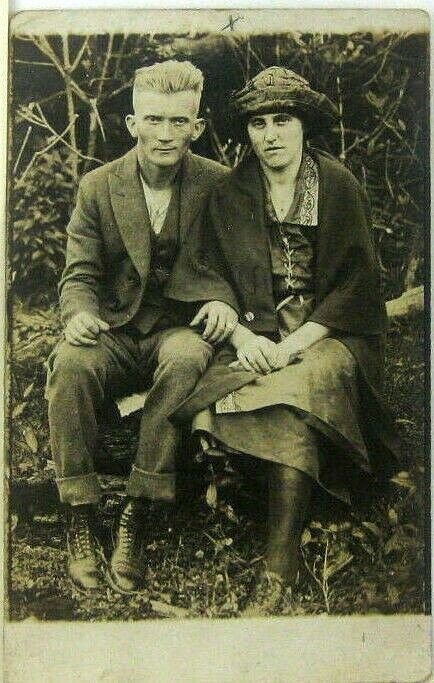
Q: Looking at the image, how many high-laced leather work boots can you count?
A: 2